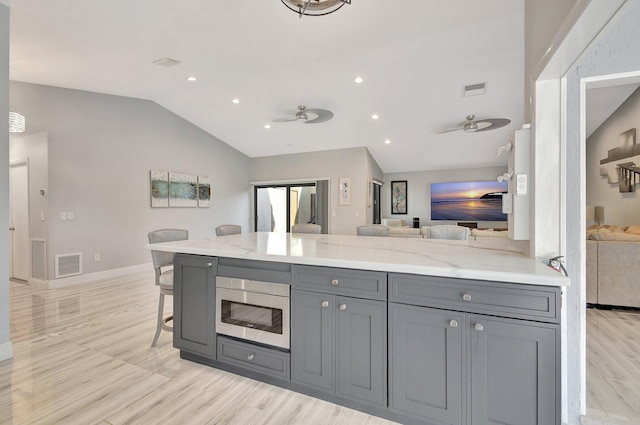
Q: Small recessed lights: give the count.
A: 6